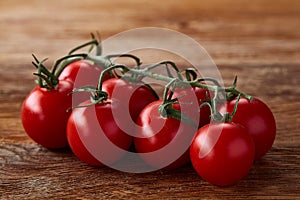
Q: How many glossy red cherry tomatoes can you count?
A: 8